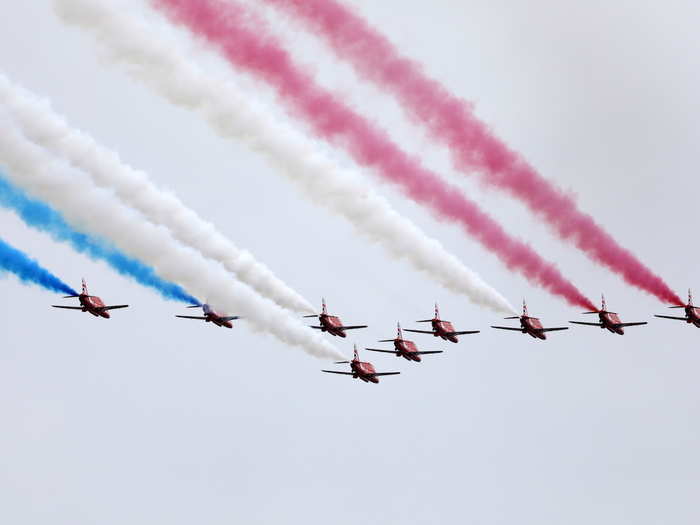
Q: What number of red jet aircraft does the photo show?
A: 9